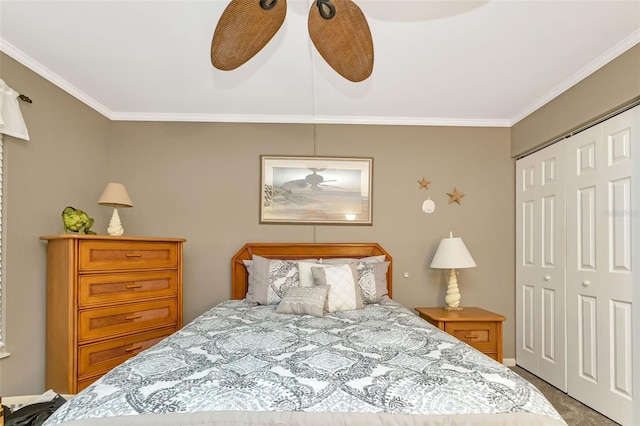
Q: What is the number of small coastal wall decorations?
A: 3